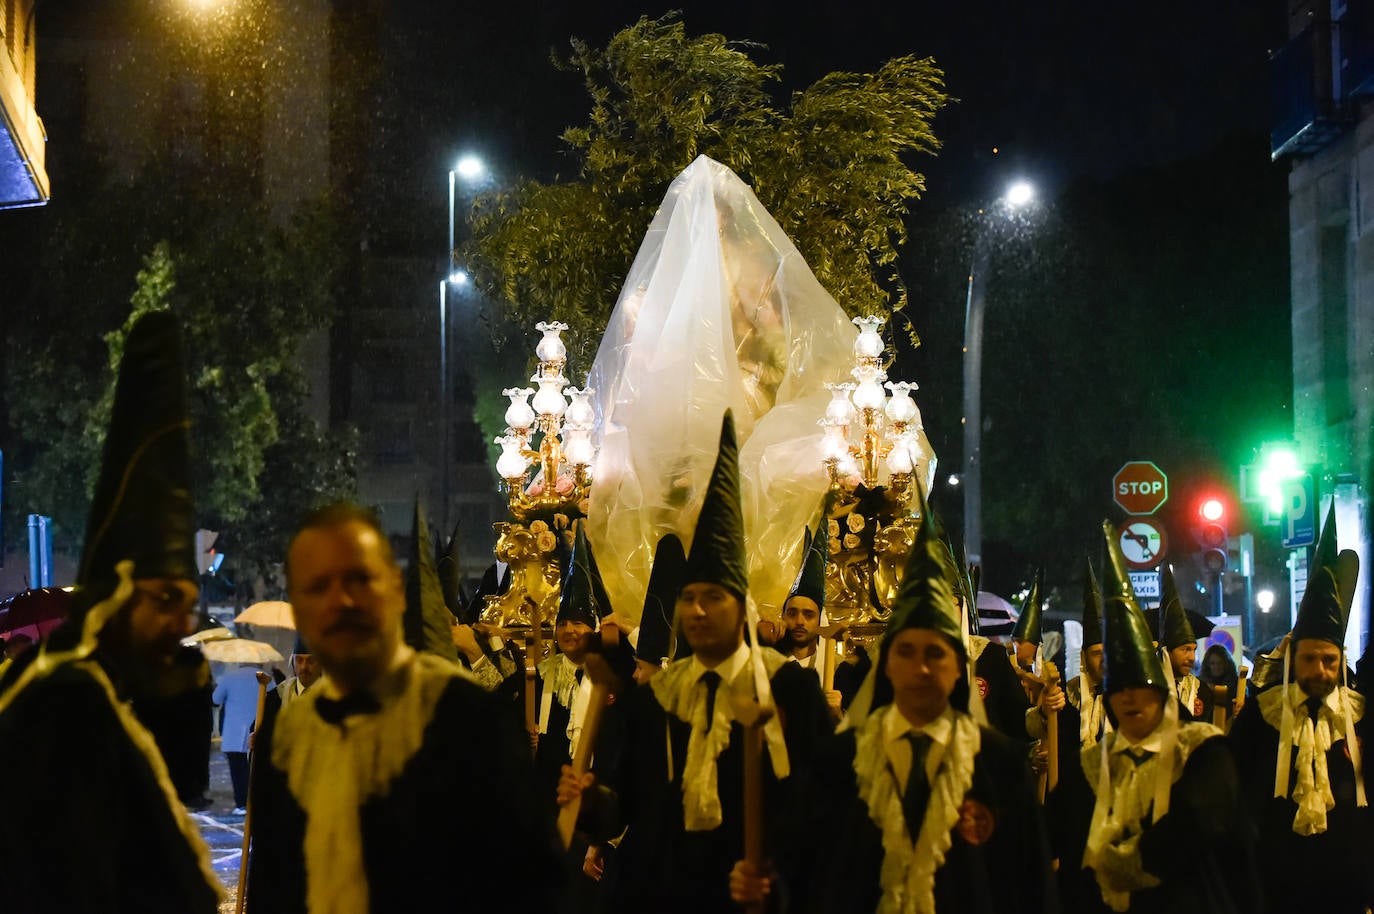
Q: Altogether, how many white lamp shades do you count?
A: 12